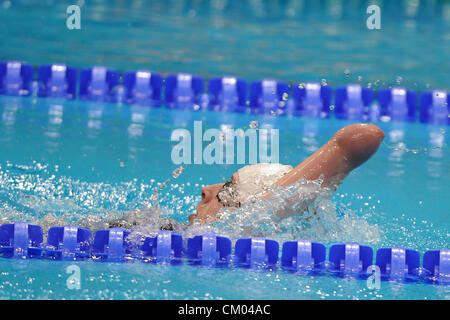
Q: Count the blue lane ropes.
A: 2